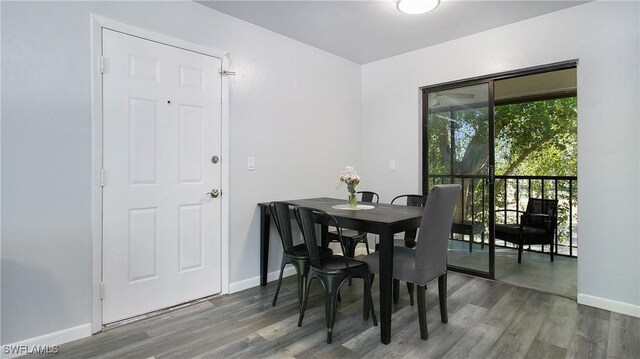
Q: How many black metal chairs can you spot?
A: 4